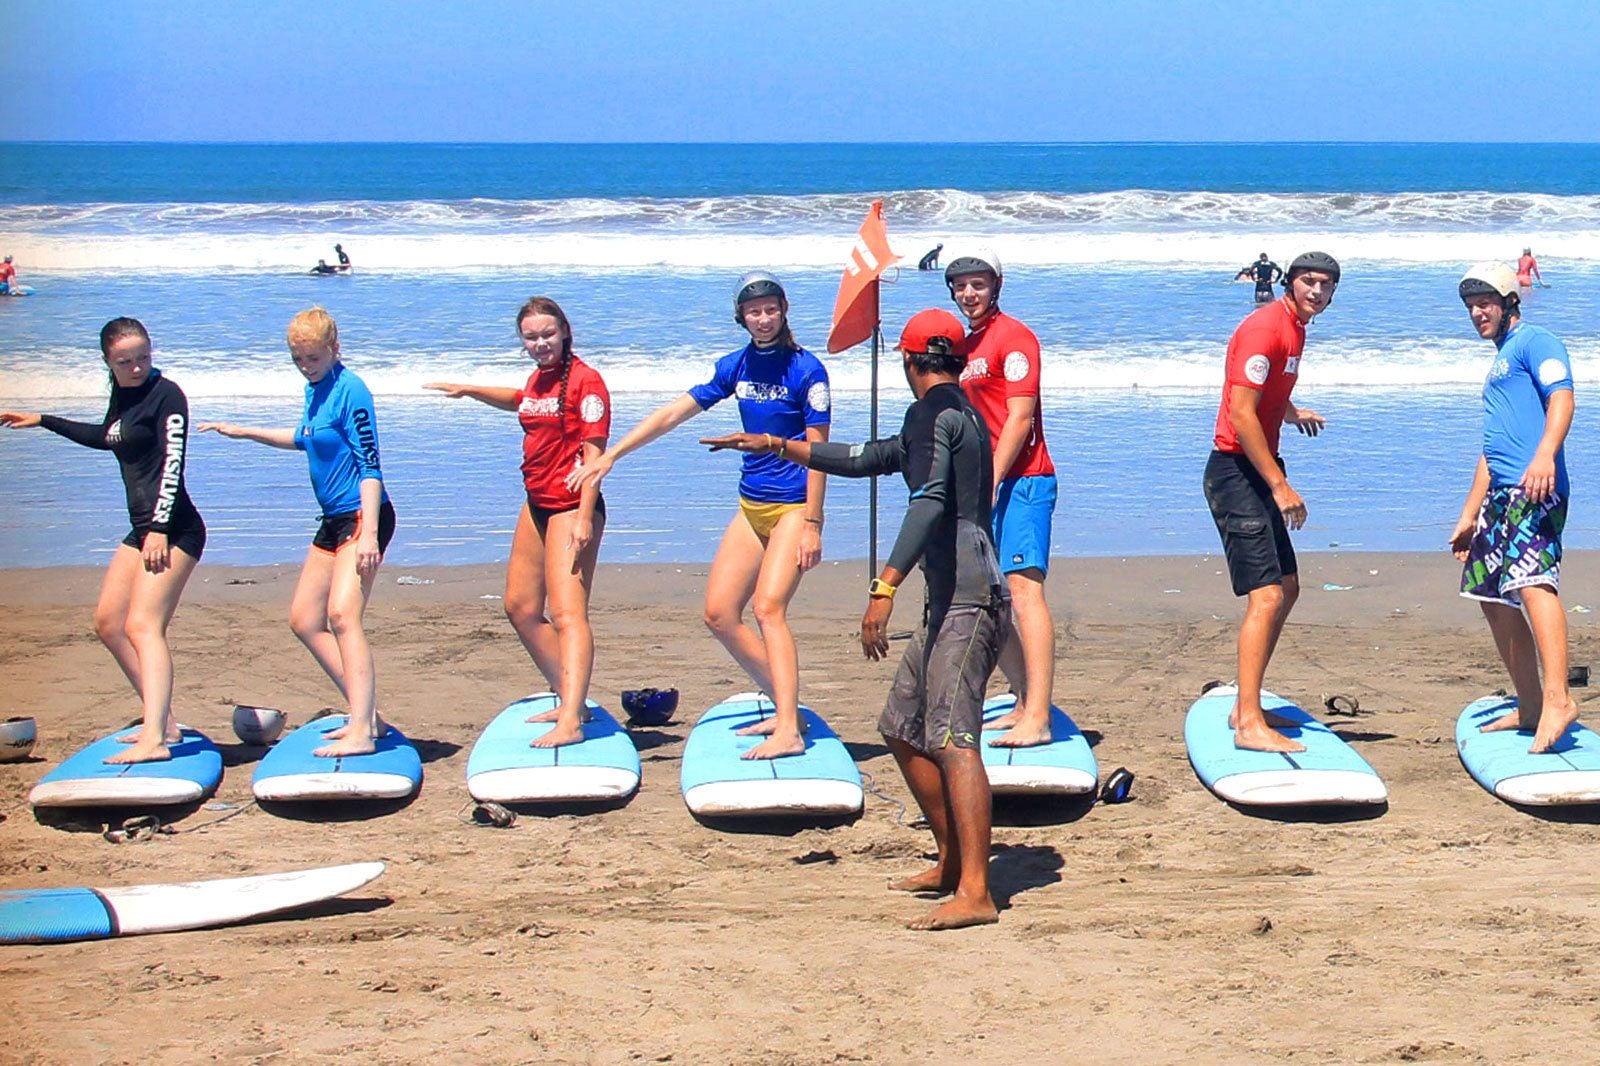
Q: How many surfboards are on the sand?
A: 8